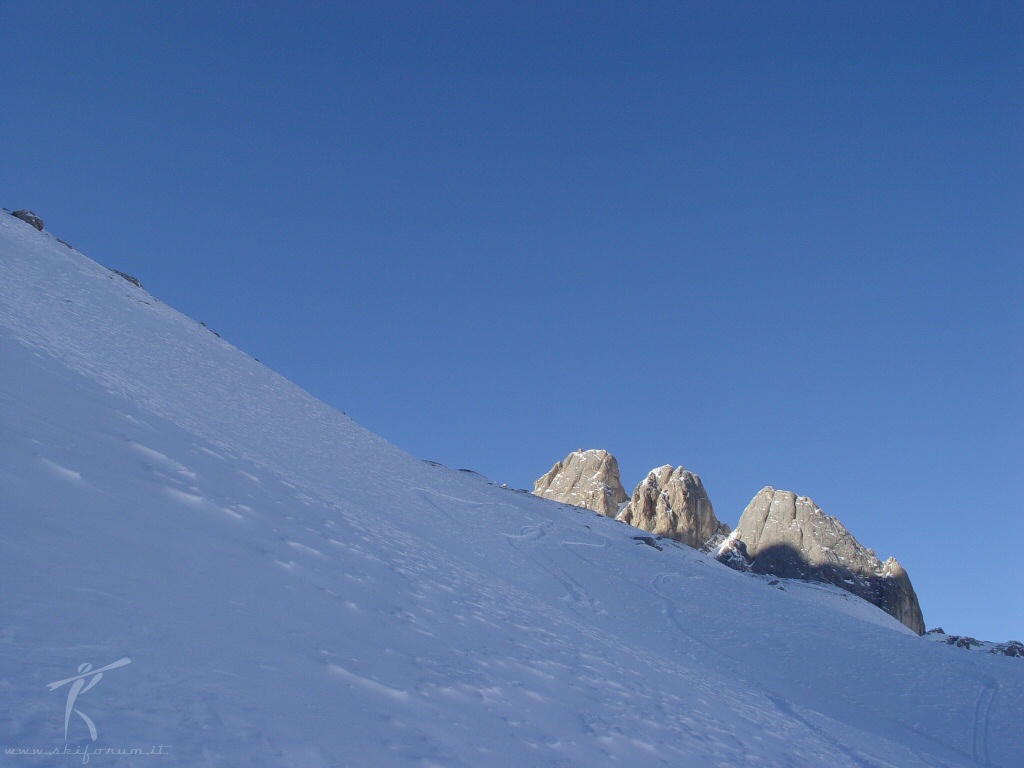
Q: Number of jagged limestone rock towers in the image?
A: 3